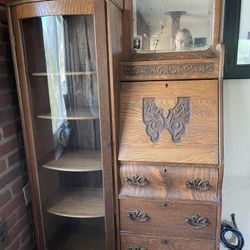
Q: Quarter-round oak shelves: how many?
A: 4